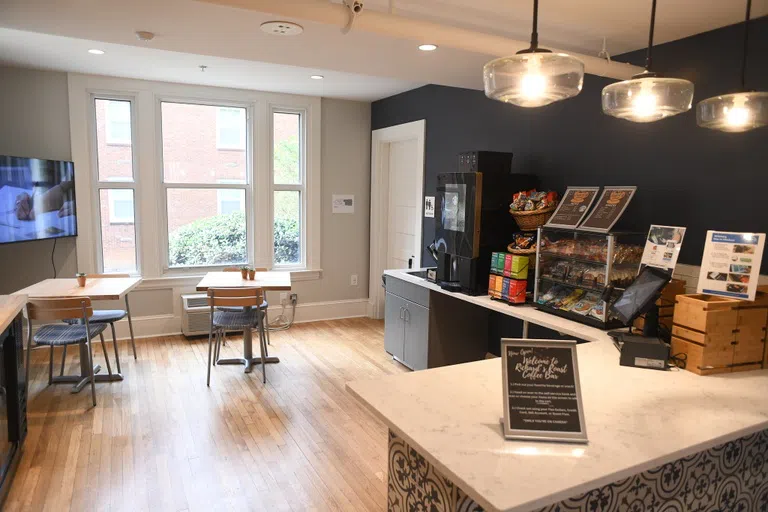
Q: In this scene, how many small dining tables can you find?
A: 2